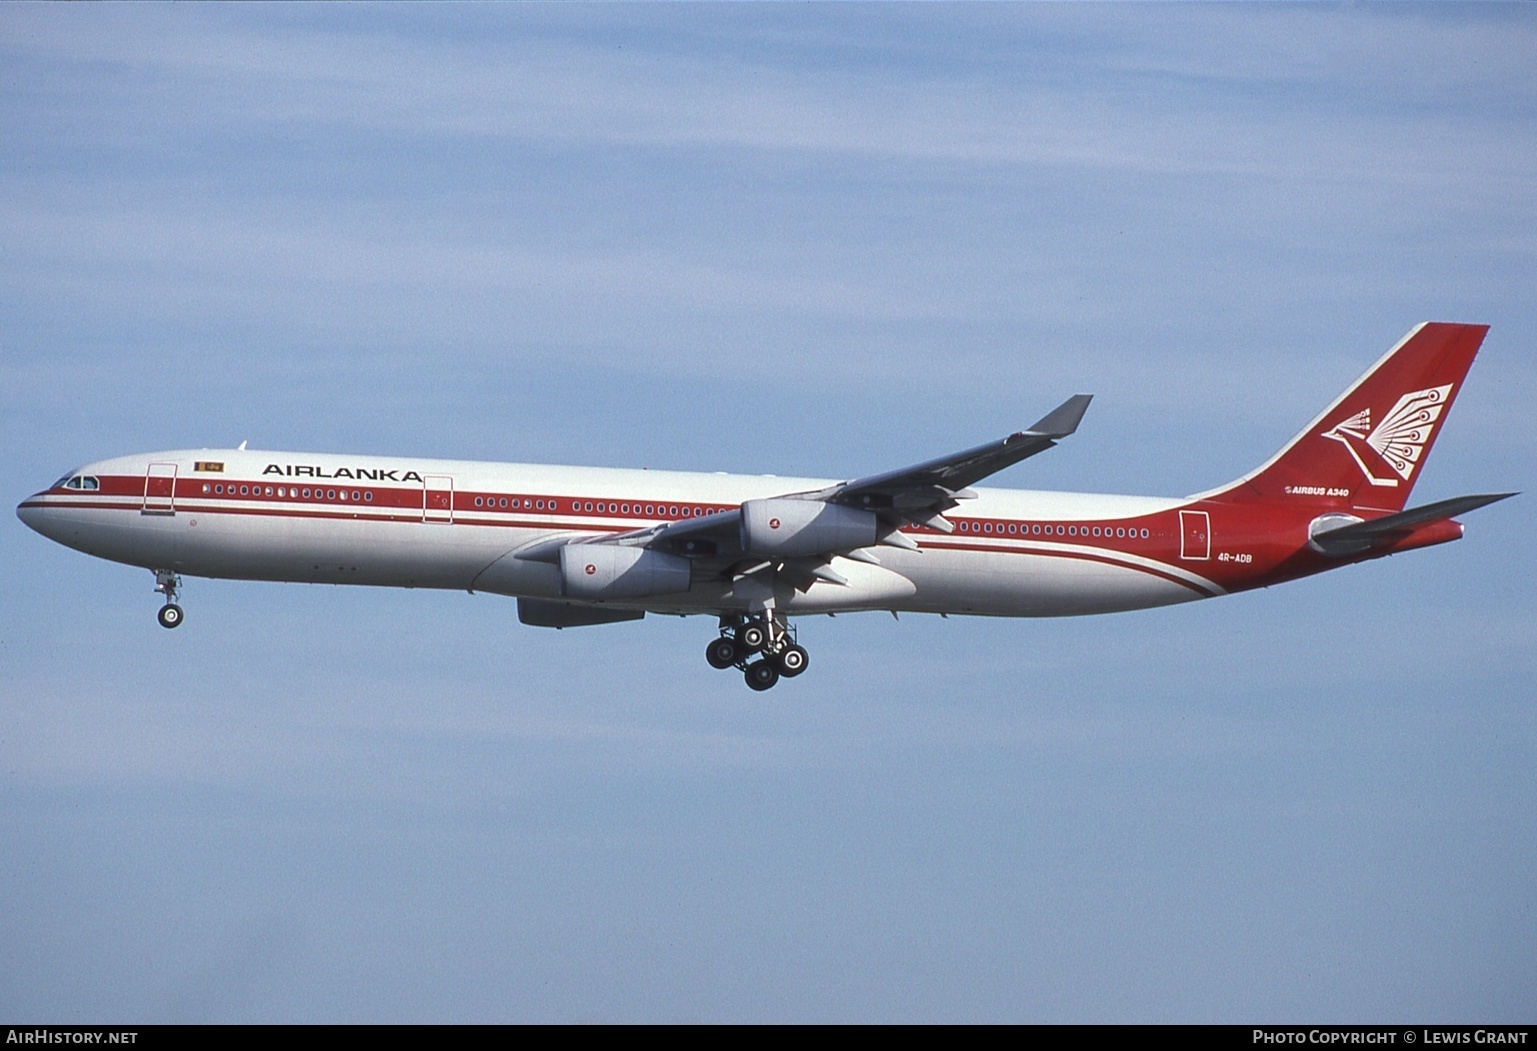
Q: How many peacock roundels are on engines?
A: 2